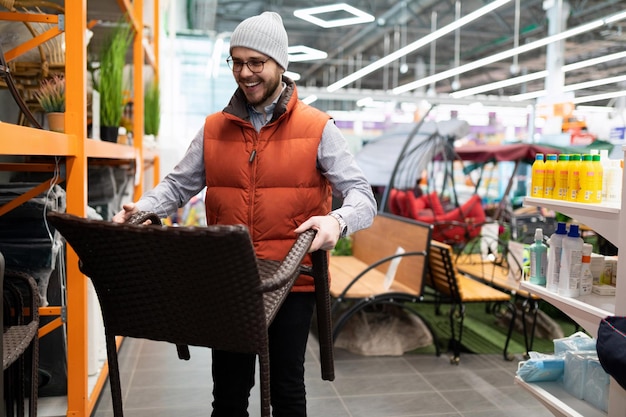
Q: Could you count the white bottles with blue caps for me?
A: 2